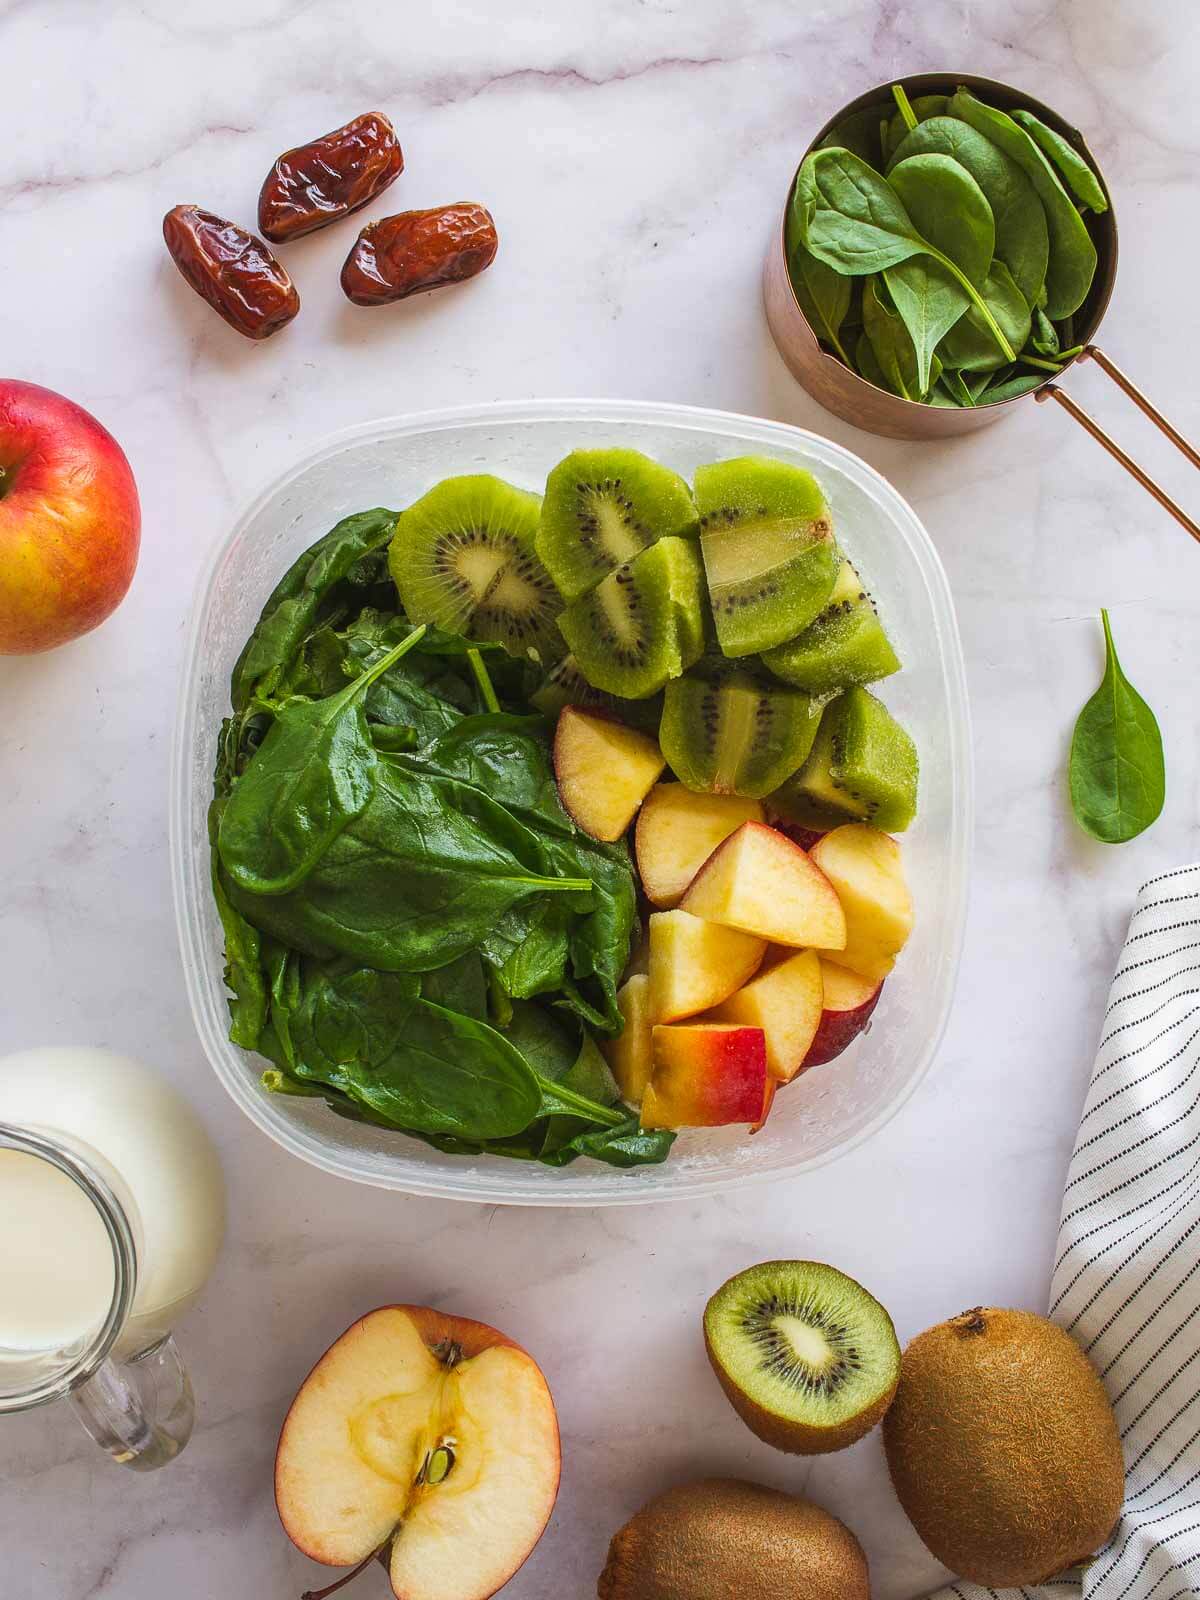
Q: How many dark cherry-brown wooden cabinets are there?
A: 0